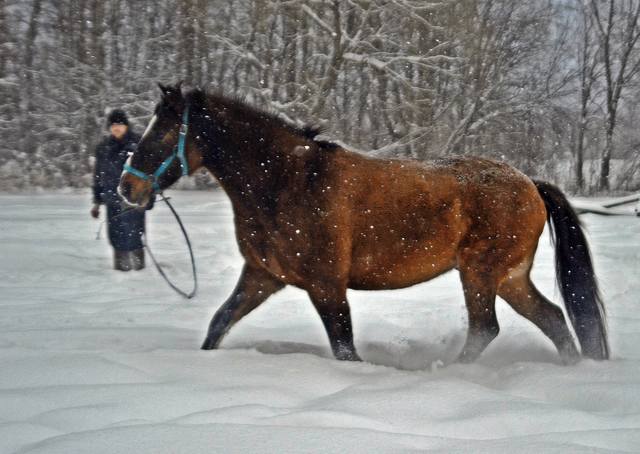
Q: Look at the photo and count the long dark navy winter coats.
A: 1